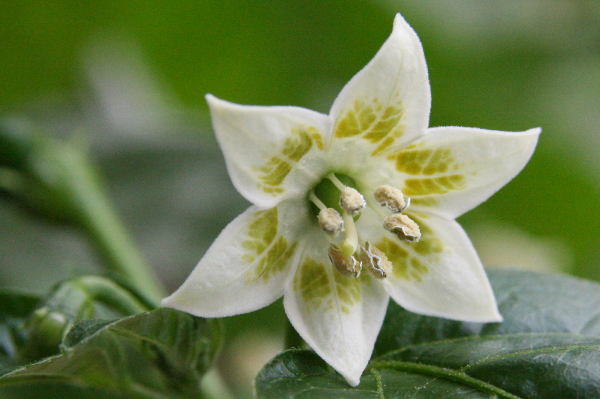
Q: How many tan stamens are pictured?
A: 6